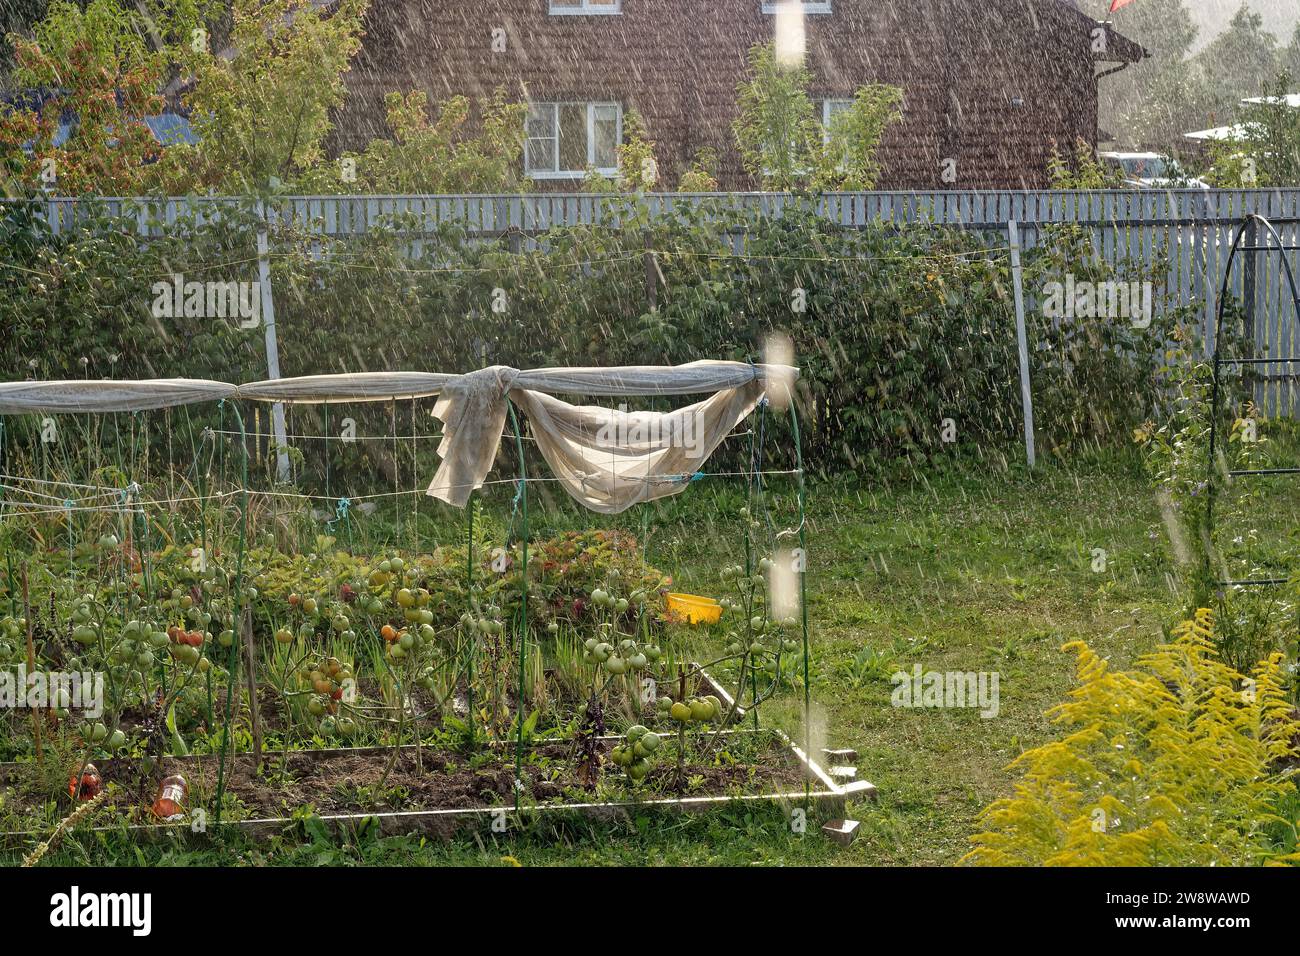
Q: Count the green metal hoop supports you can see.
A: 3